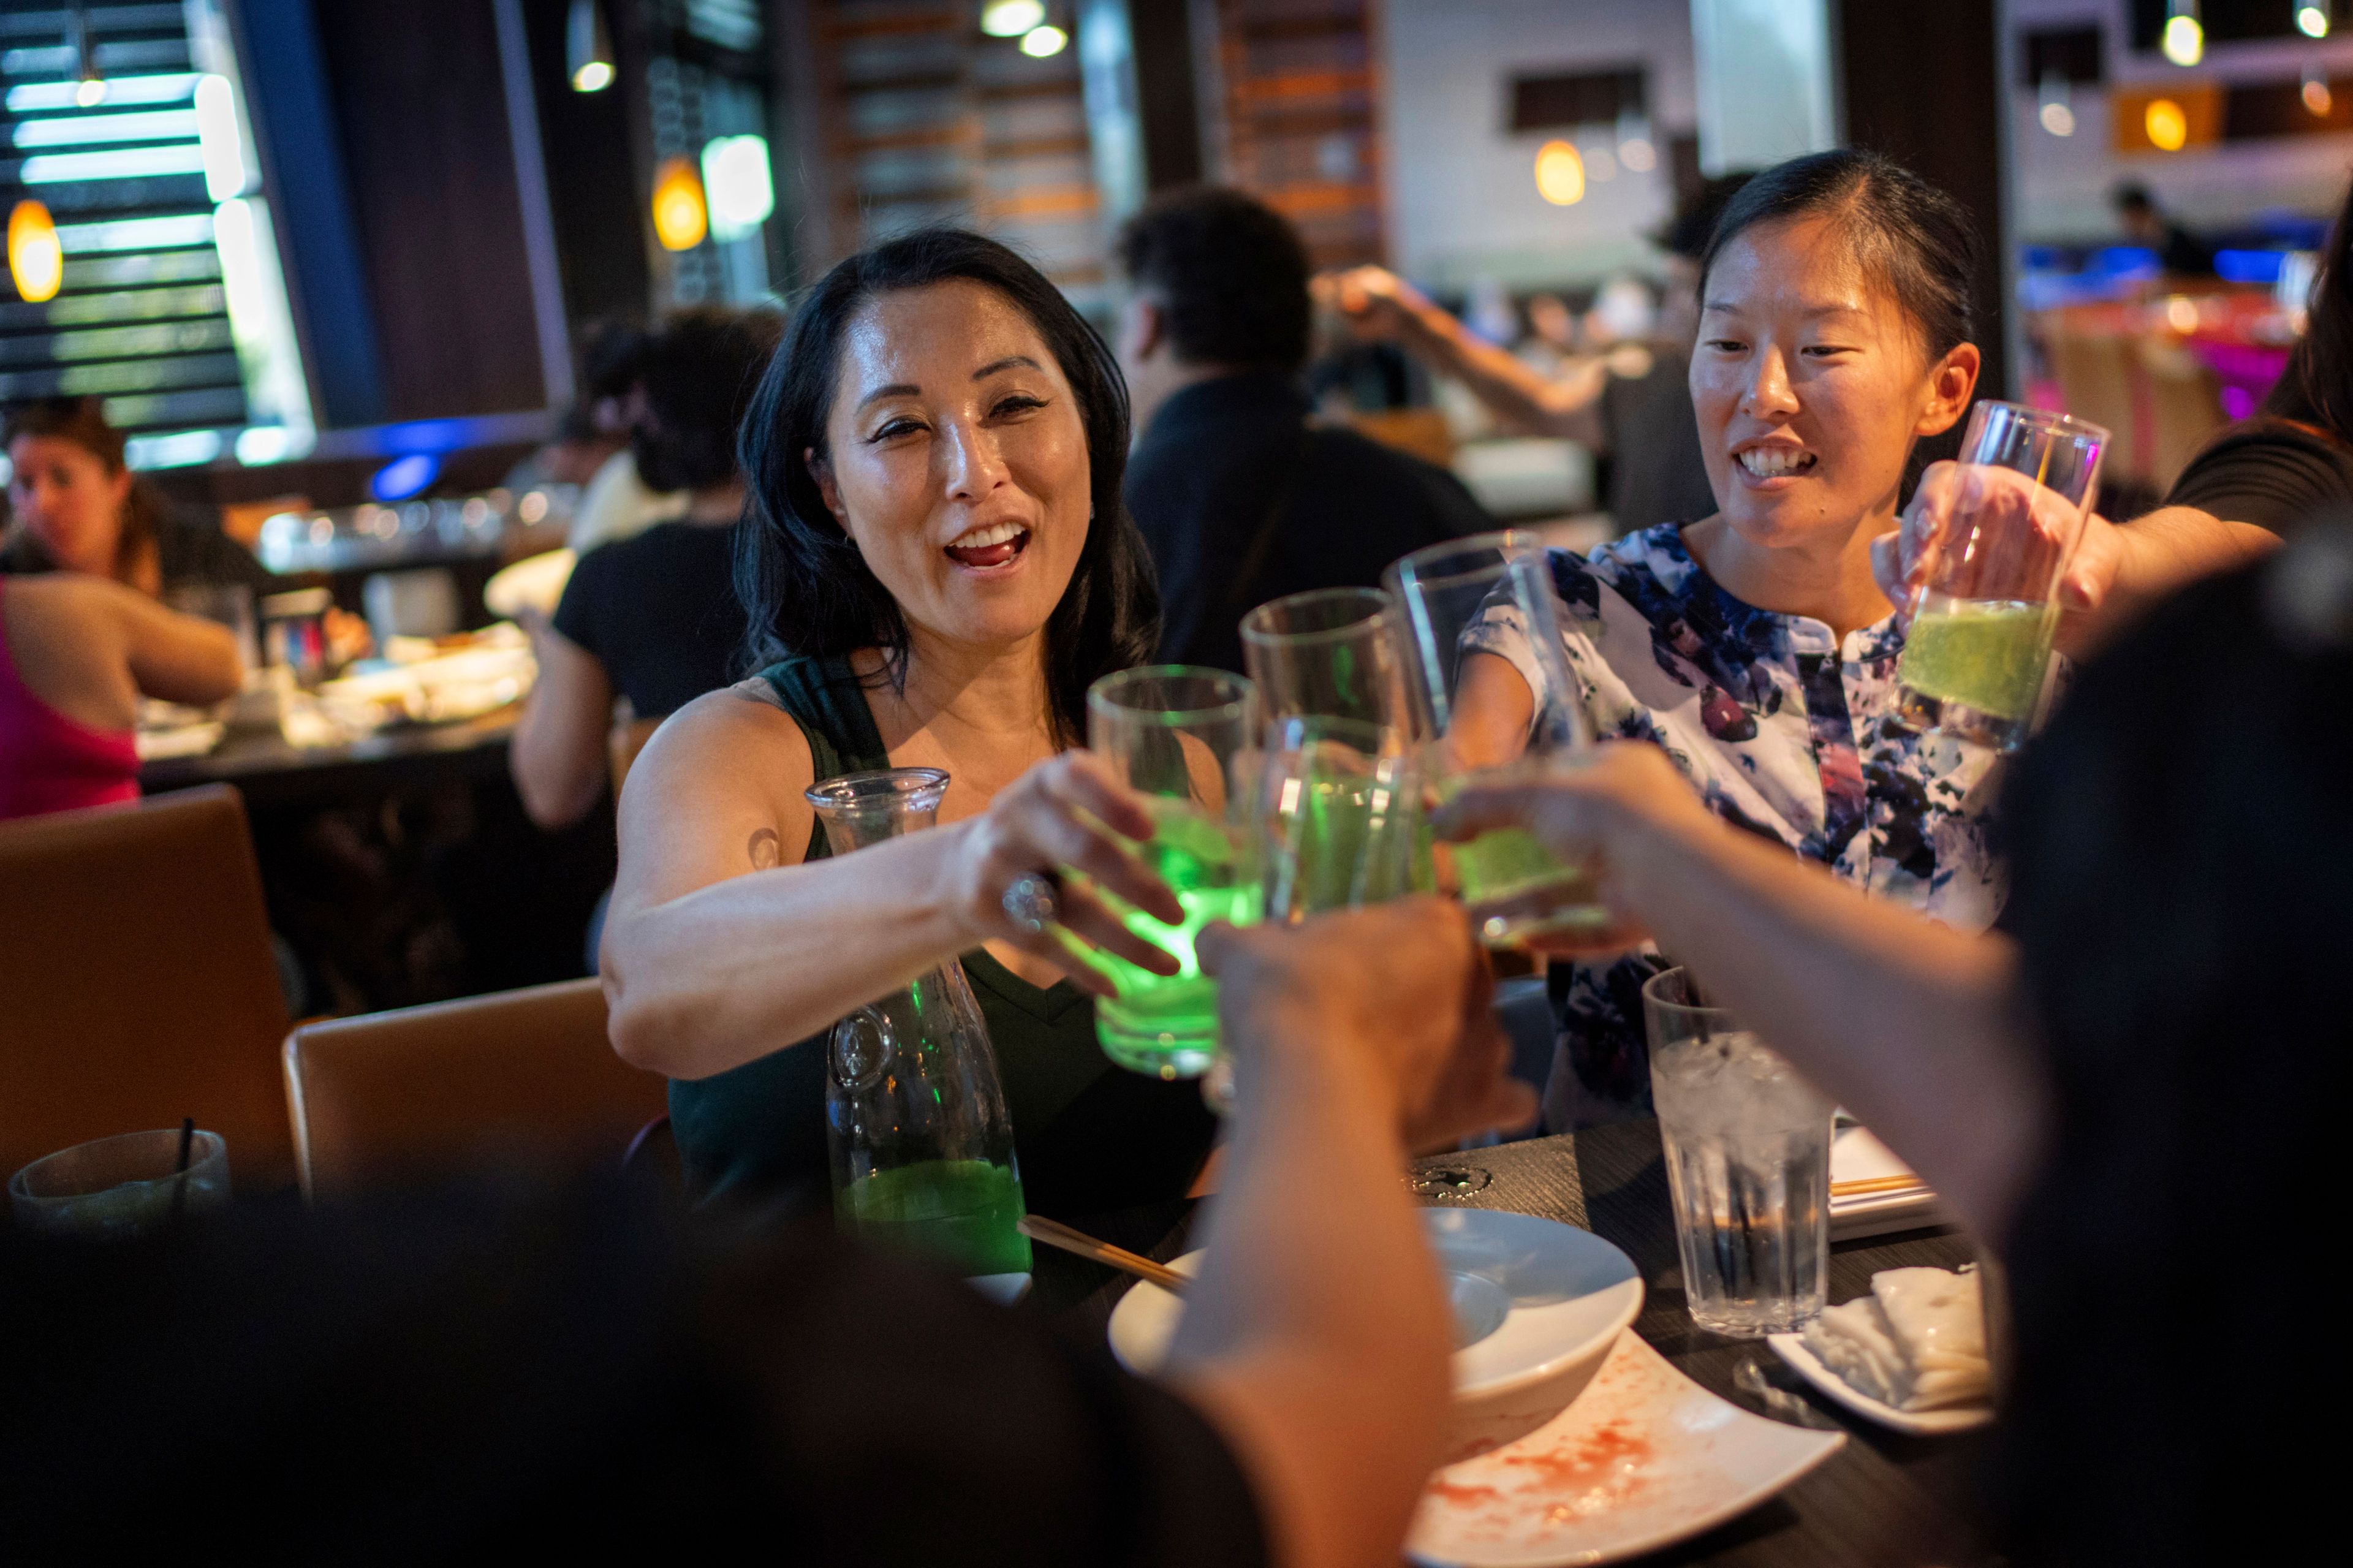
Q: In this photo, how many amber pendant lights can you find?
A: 4